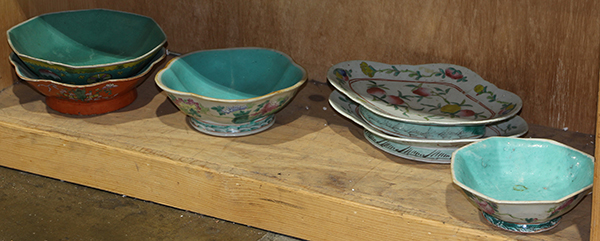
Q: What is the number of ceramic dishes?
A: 6